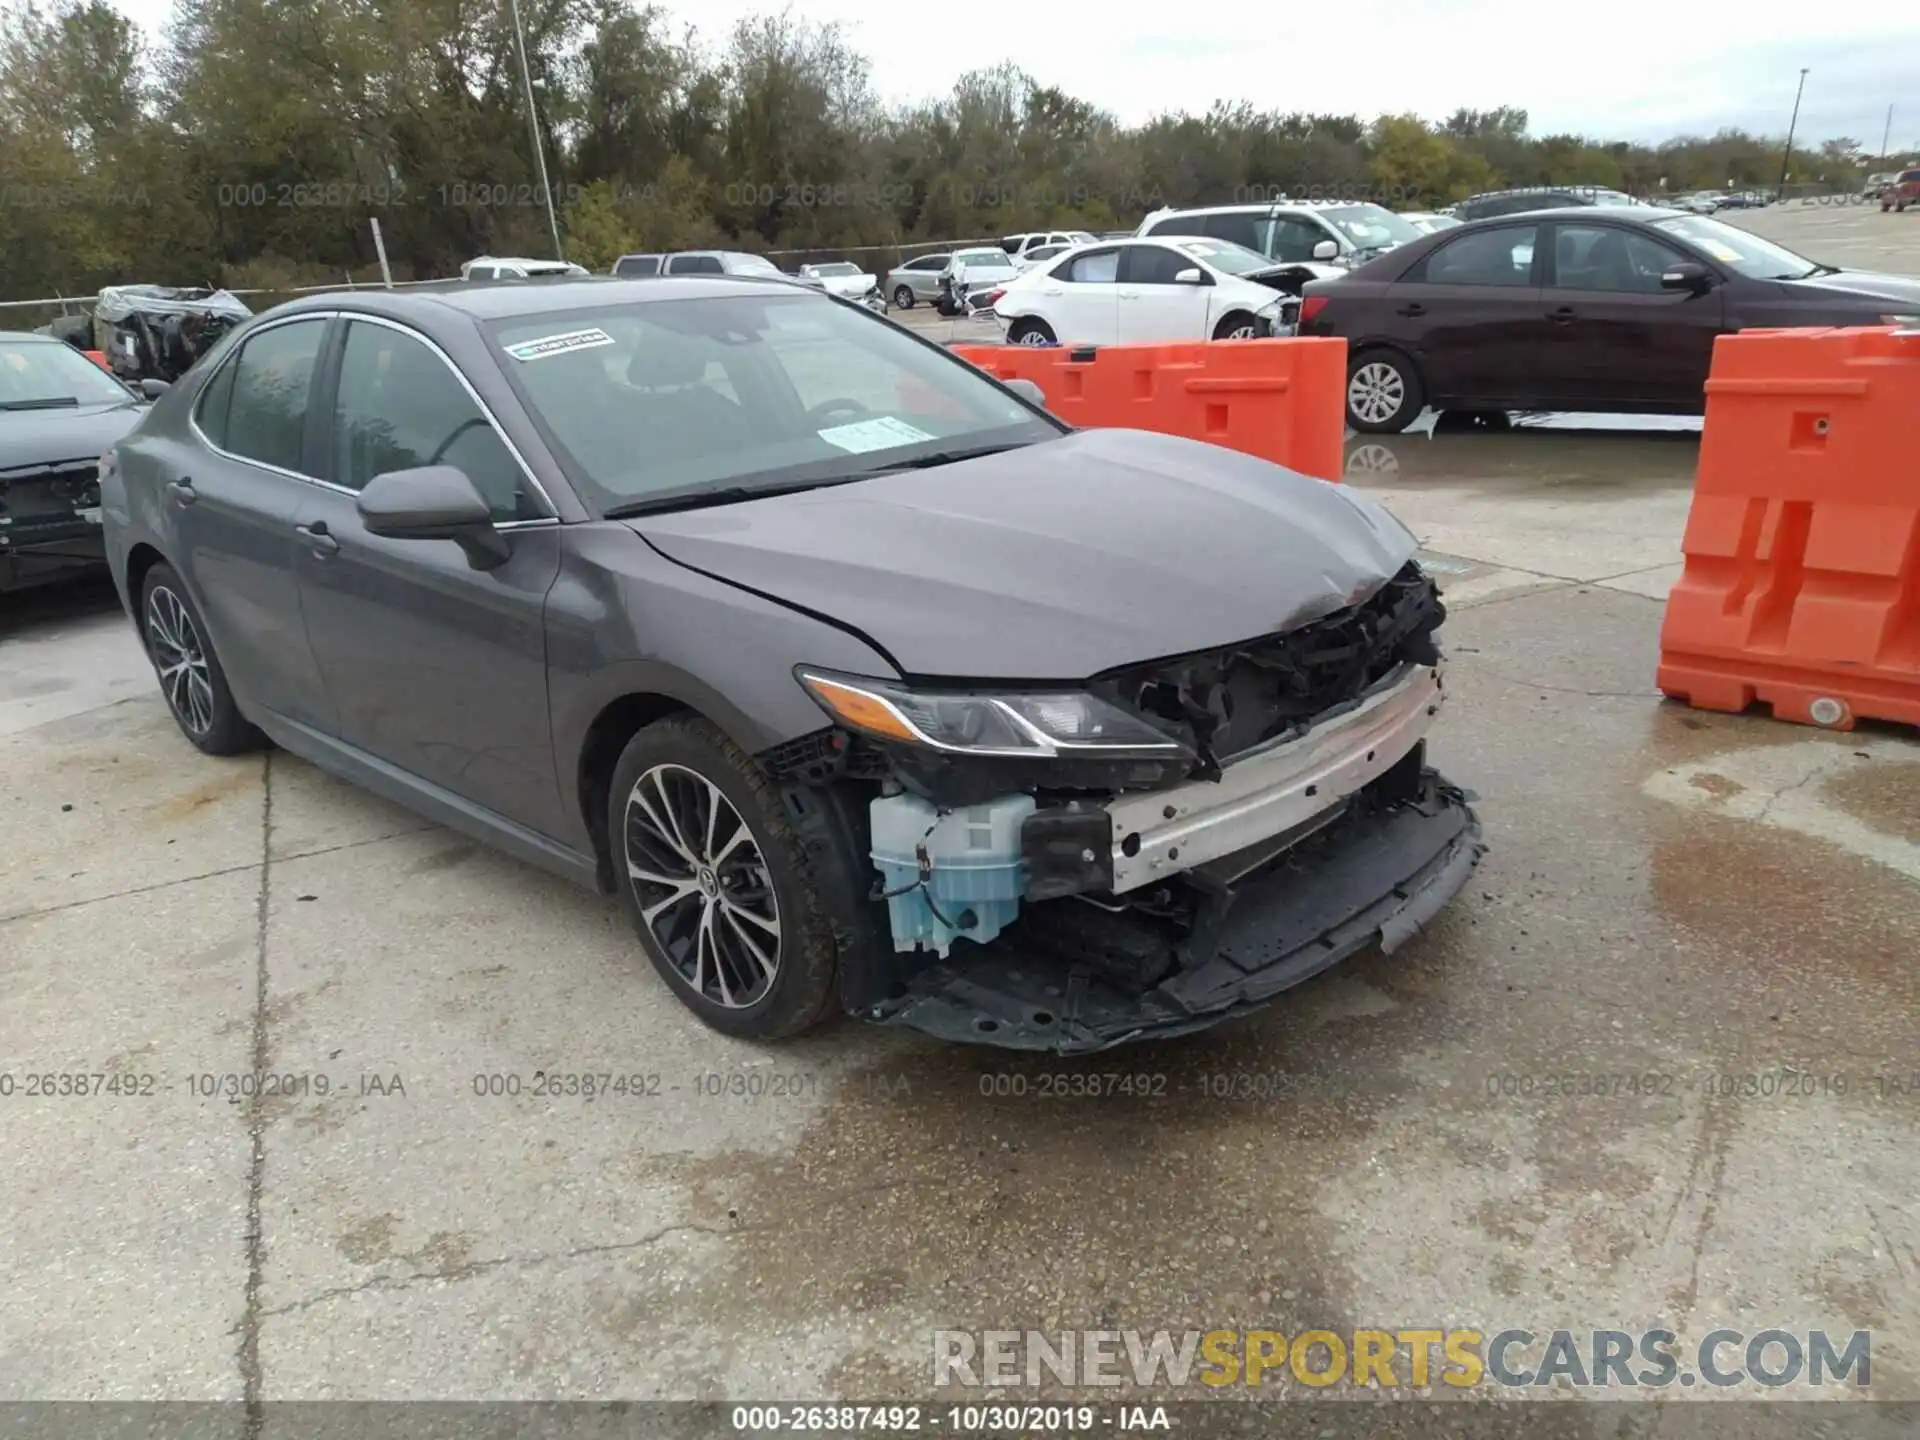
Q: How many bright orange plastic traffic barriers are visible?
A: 2